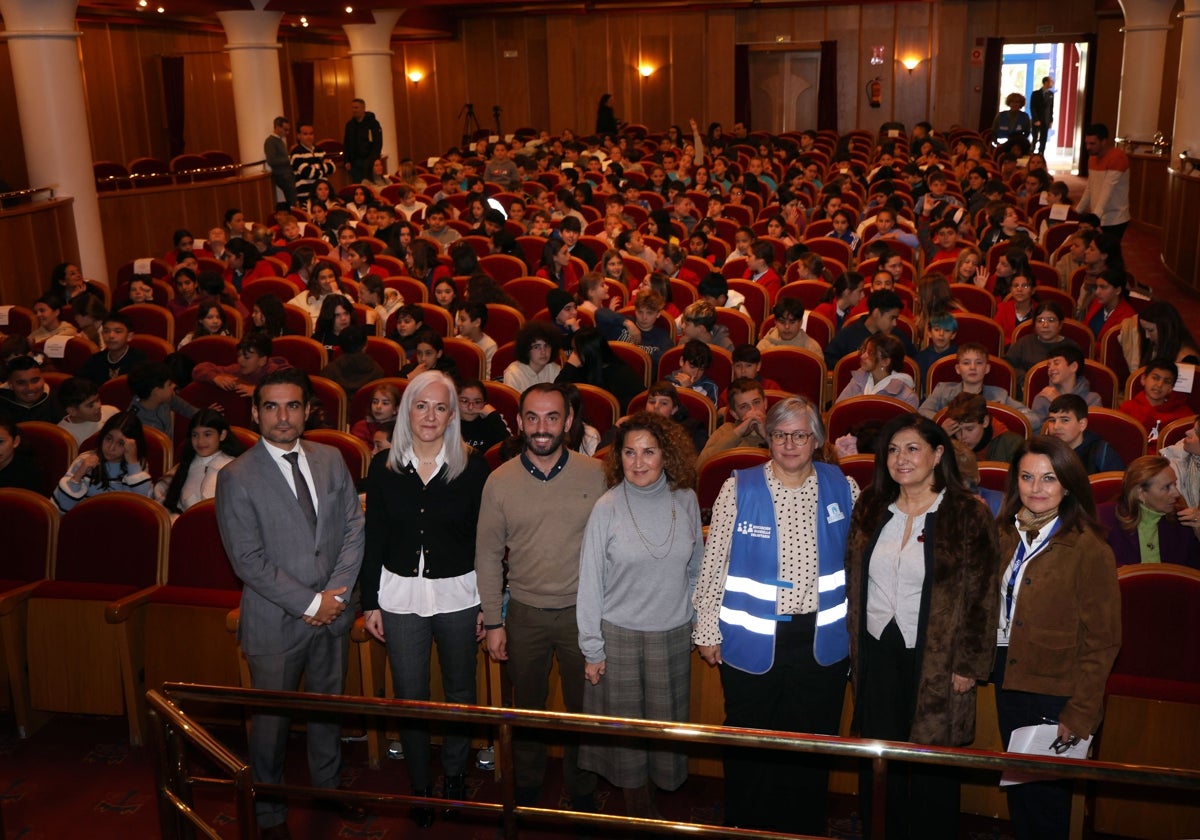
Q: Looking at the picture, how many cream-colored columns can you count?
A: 5